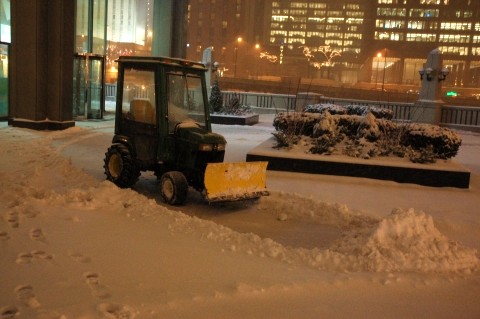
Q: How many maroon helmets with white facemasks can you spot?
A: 0